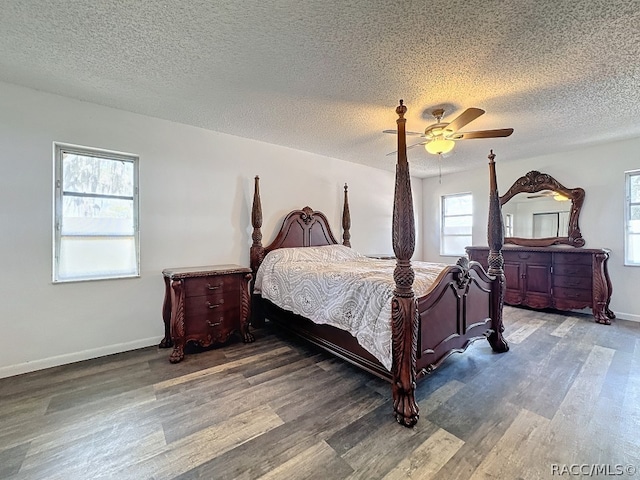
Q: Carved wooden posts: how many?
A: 4